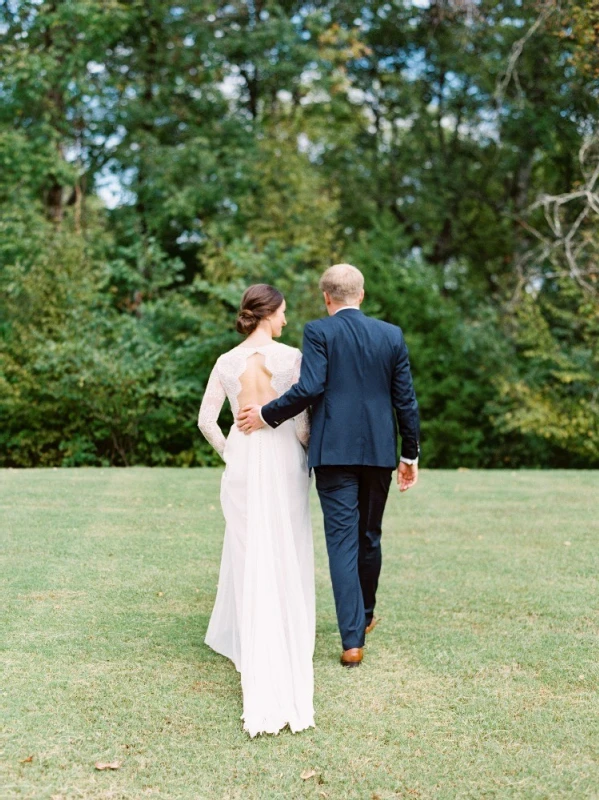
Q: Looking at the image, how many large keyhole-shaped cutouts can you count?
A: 1